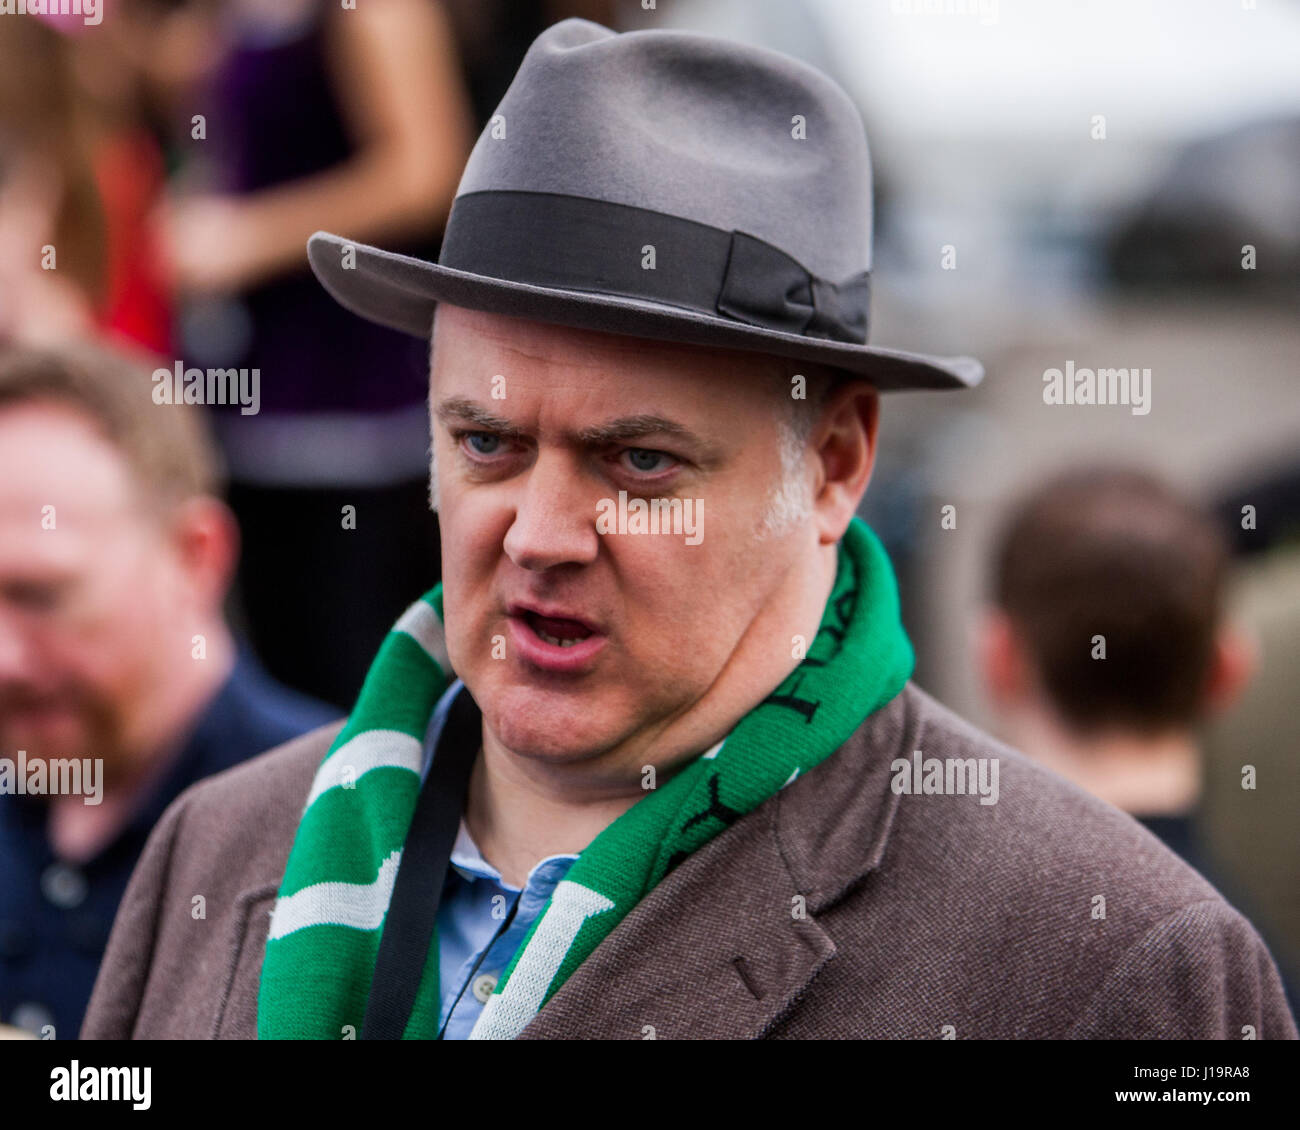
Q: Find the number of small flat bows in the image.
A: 1